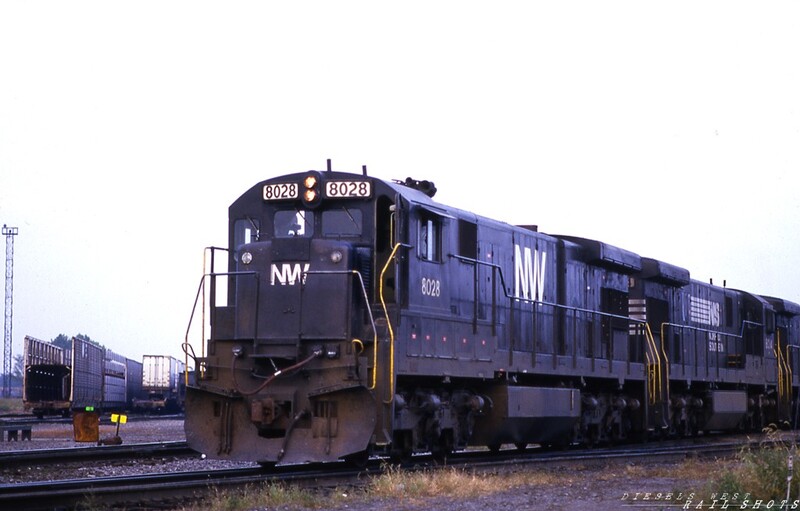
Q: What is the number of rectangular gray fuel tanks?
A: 2